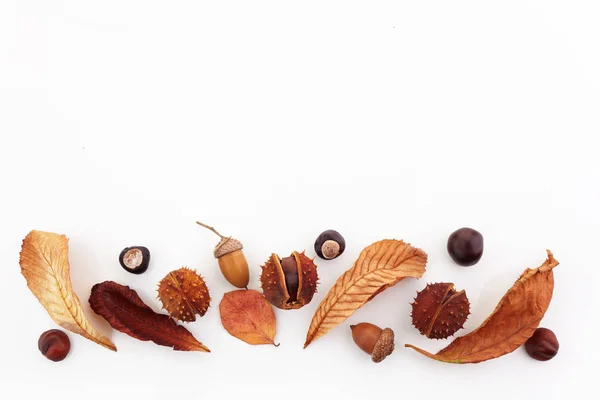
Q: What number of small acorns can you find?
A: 2